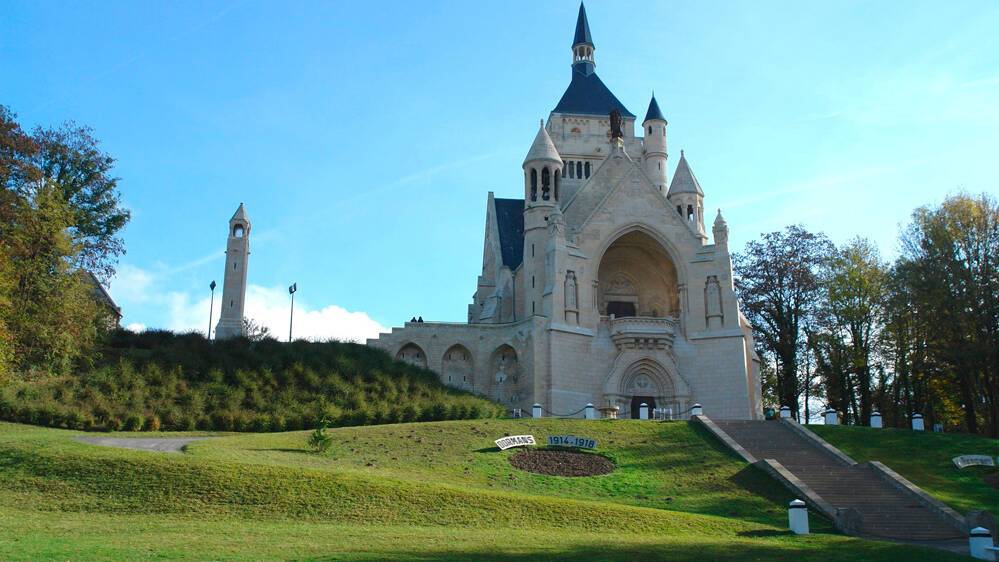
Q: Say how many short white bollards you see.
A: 10